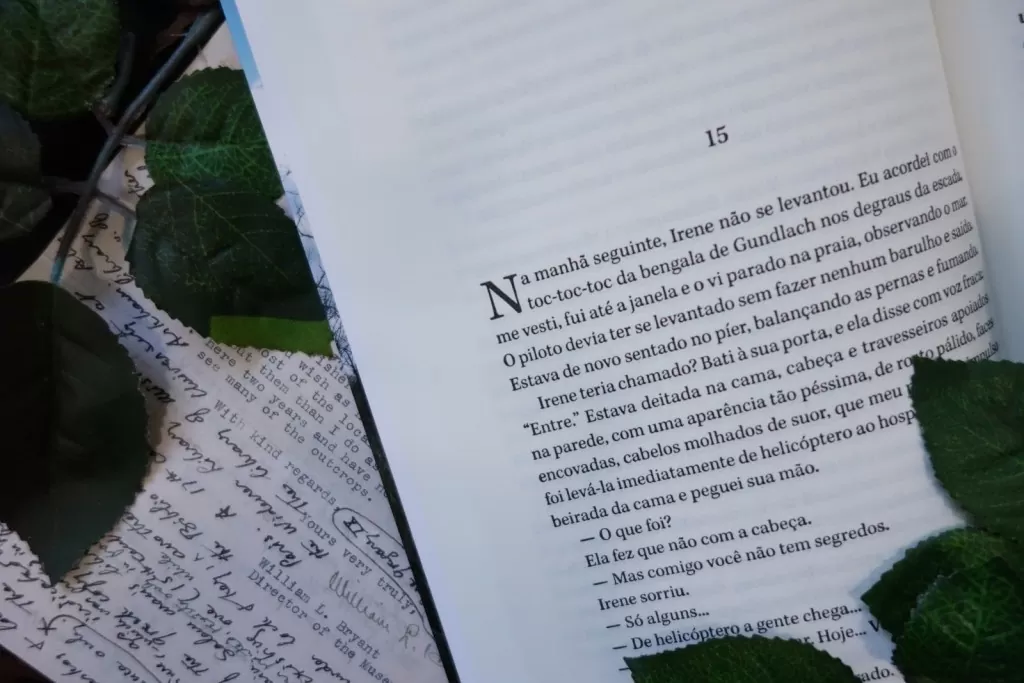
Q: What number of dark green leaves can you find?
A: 9